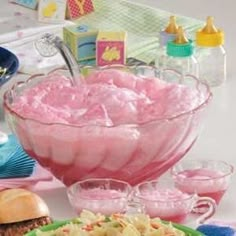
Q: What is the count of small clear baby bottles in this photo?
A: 3